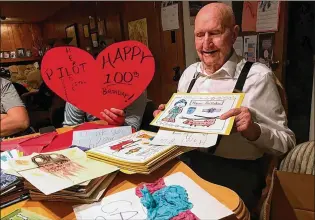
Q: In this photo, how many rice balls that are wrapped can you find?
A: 0